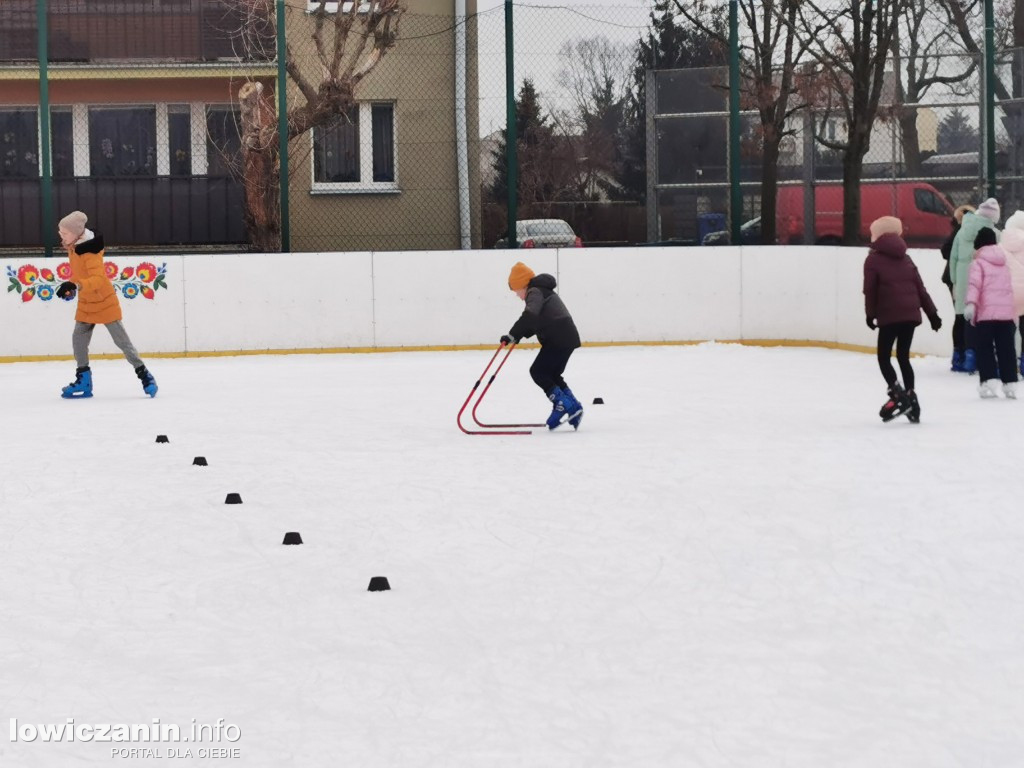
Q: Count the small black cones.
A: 6